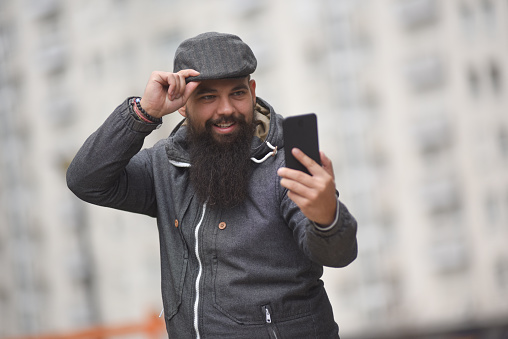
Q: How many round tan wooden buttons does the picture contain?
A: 2